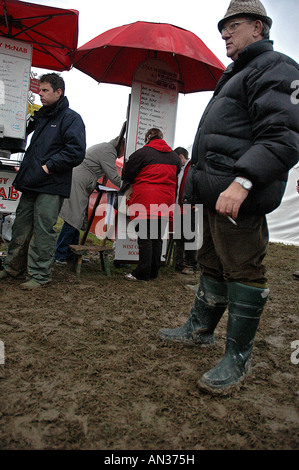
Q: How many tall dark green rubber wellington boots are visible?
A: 2